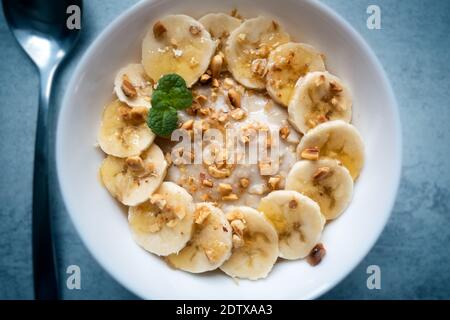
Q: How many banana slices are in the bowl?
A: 14